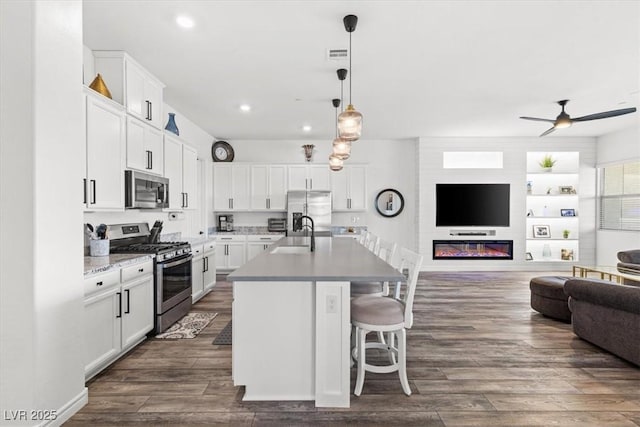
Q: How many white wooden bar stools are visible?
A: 4